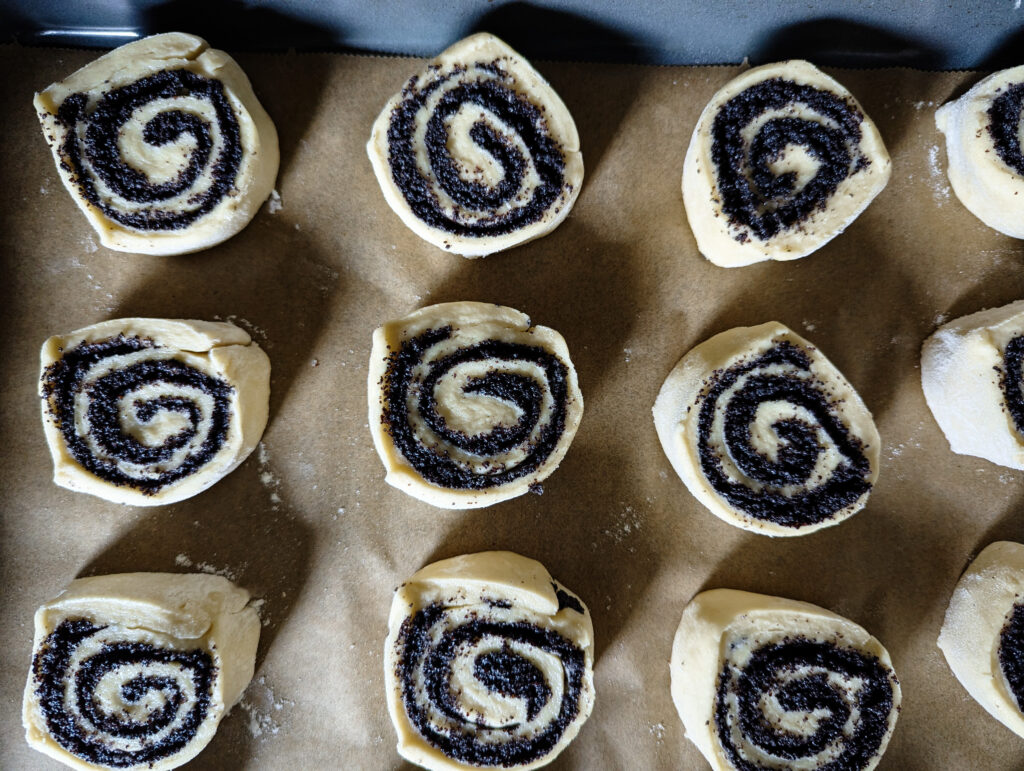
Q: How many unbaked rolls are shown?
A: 12